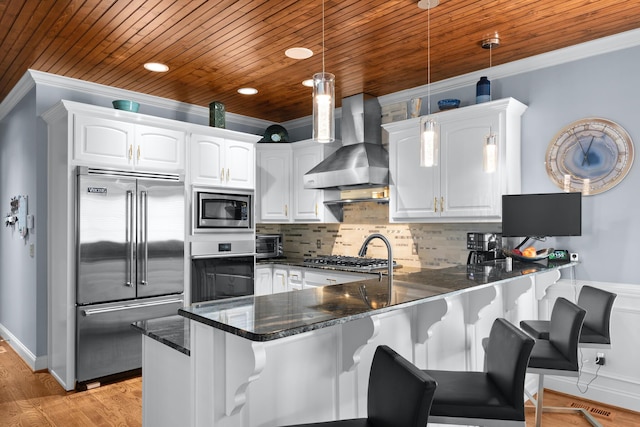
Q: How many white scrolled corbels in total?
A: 6